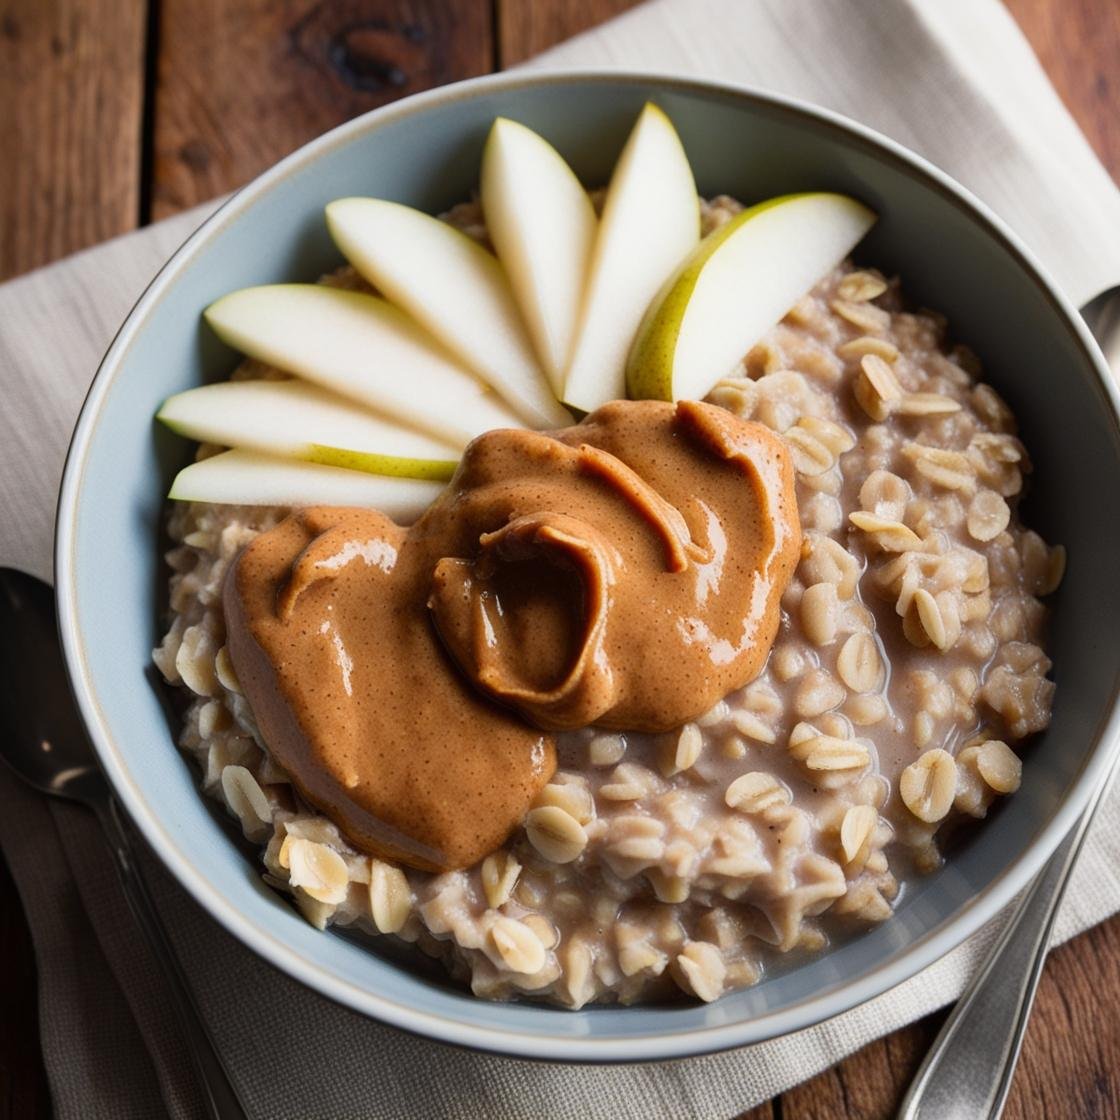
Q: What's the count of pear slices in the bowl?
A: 7